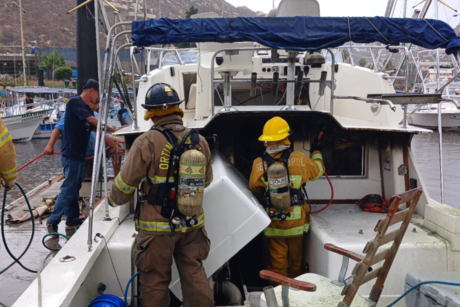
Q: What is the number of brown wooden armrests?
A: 2